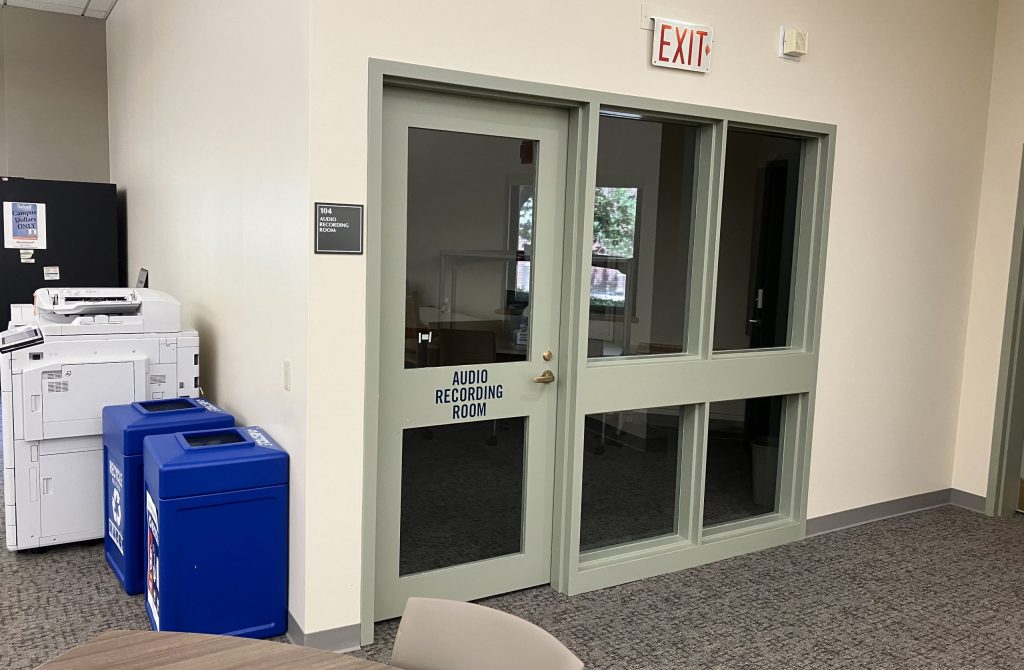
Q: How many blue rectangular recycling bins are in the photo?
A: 2